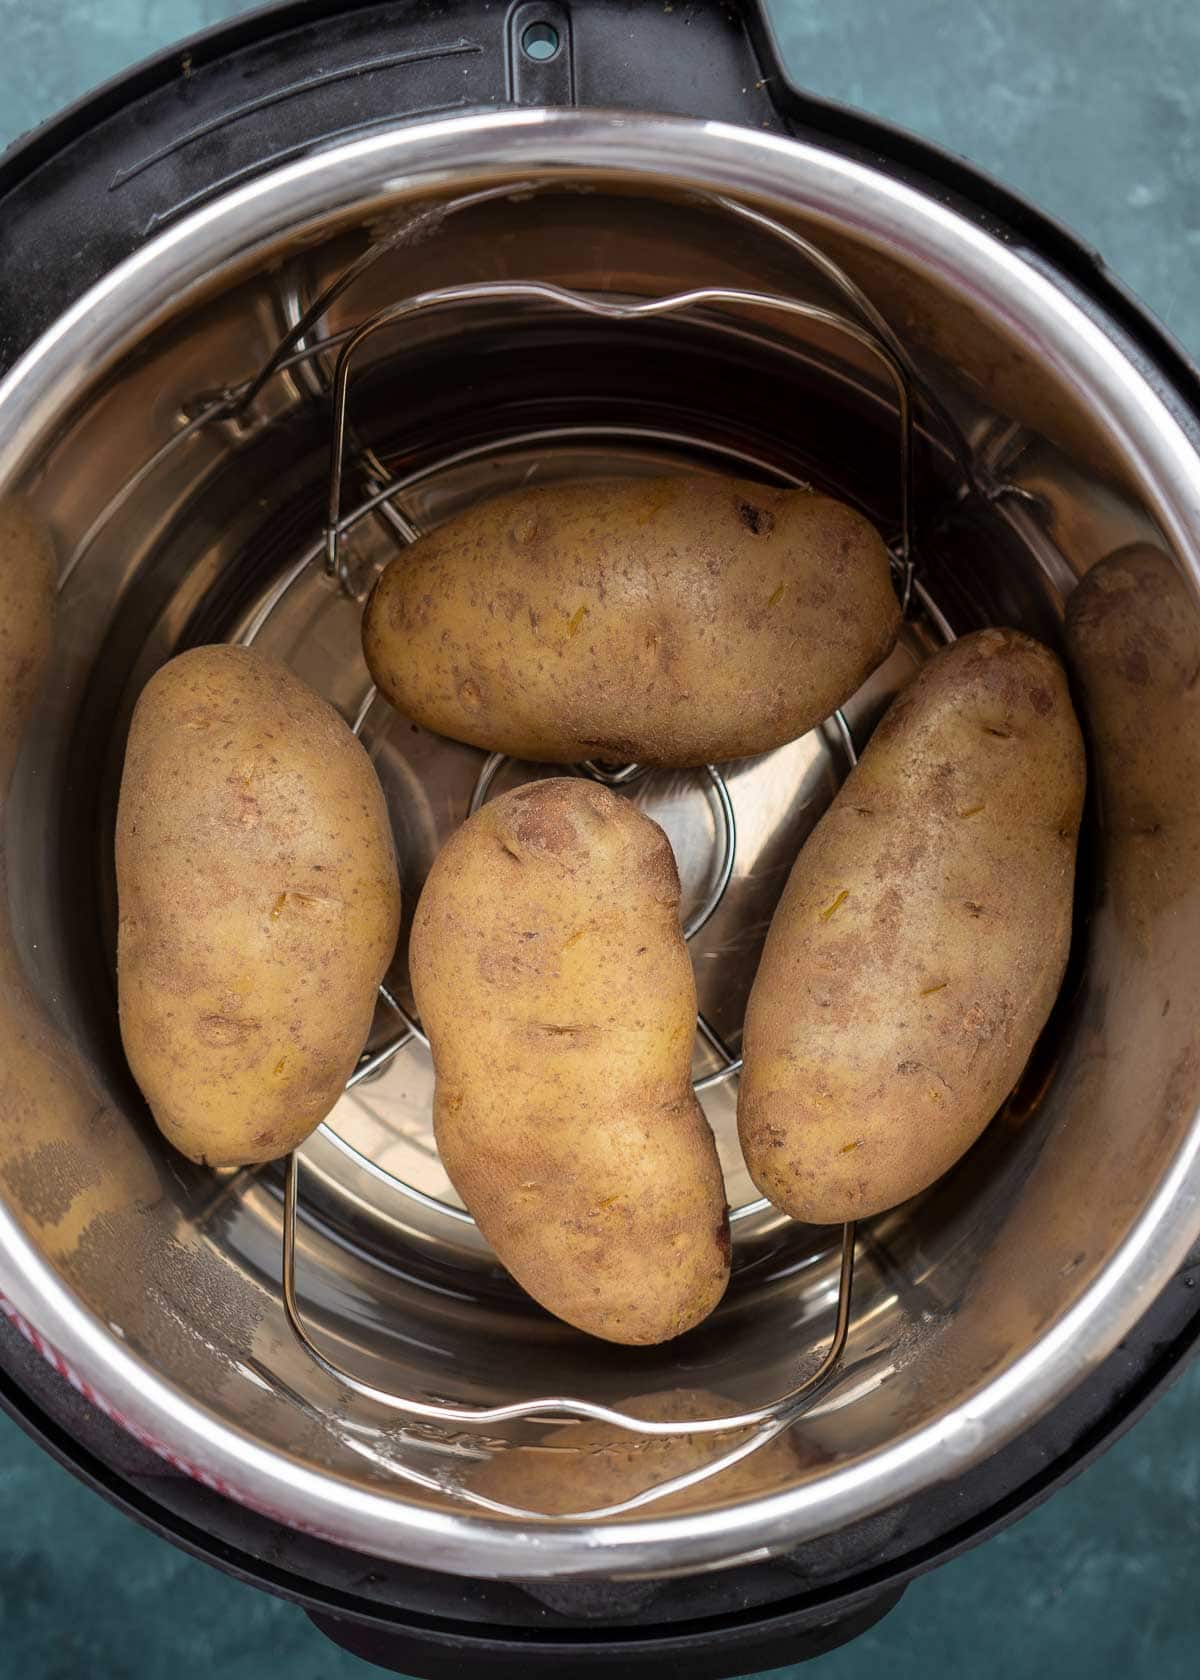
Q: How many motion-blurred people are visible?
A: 0